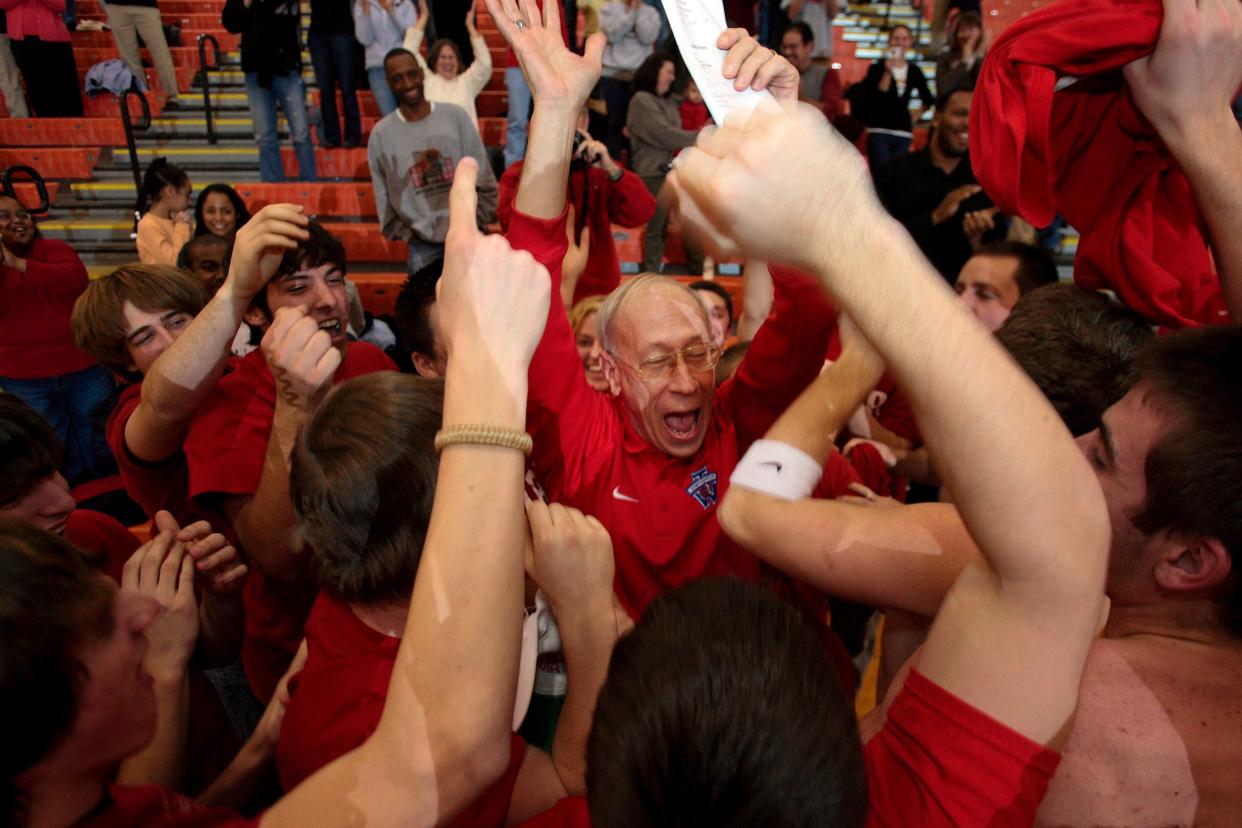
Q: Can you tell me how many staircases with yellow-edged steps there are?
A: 2